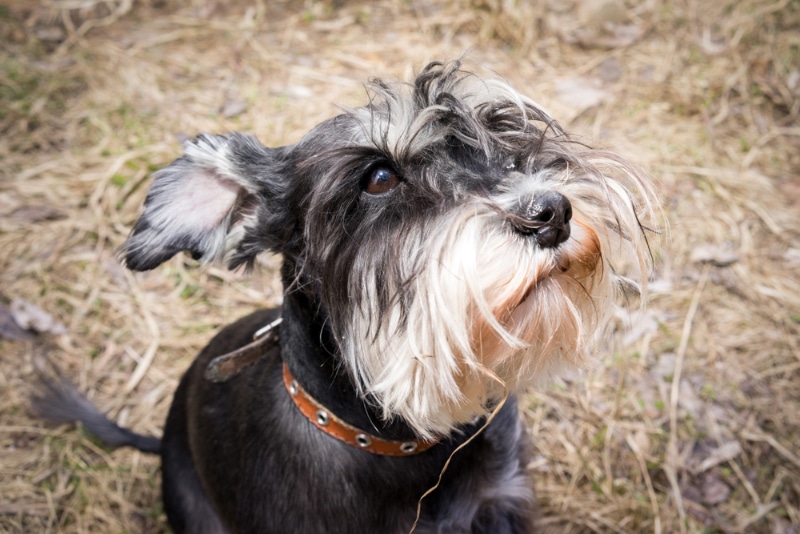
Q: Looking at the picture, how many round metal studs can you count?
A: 4